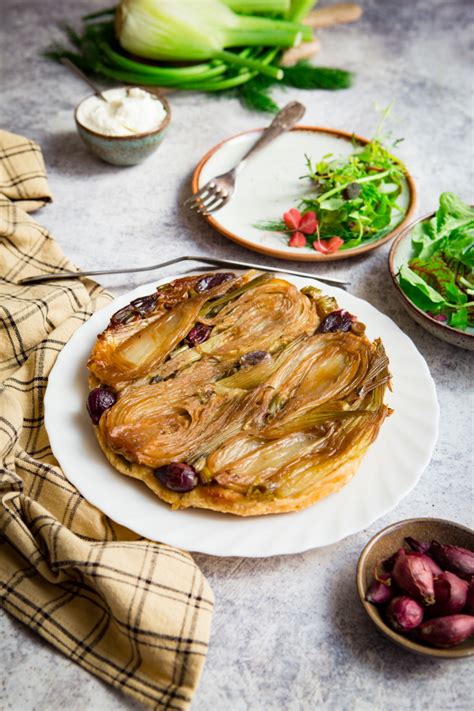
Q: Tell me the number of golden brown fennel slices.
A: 5